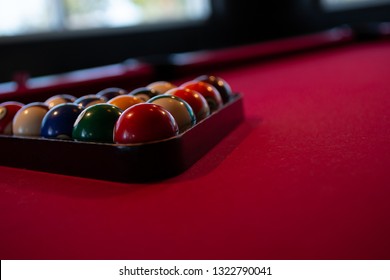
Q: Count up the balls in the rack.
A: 15